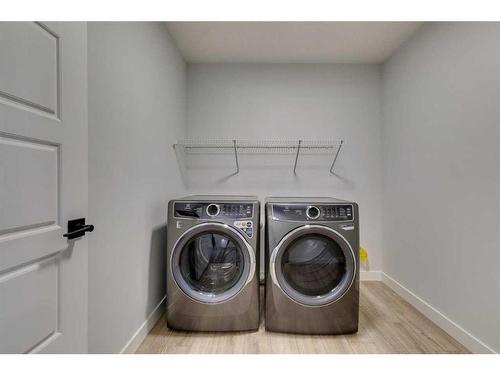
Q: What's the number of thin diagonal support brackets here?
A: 3